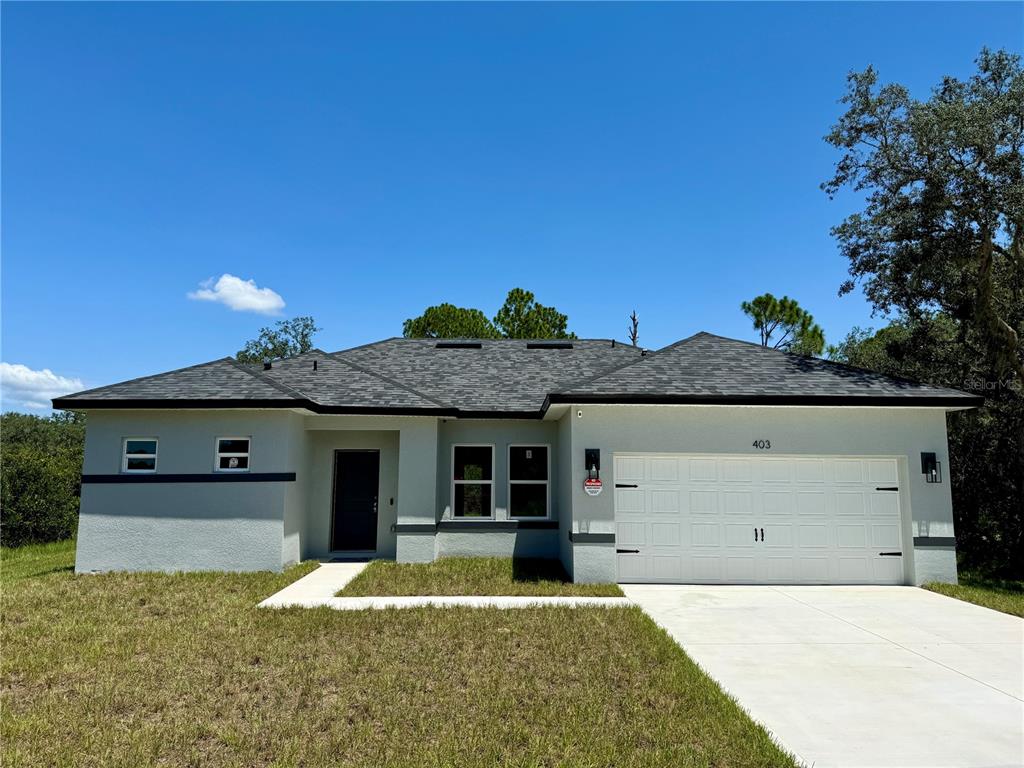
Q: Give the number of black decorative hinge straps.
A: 4